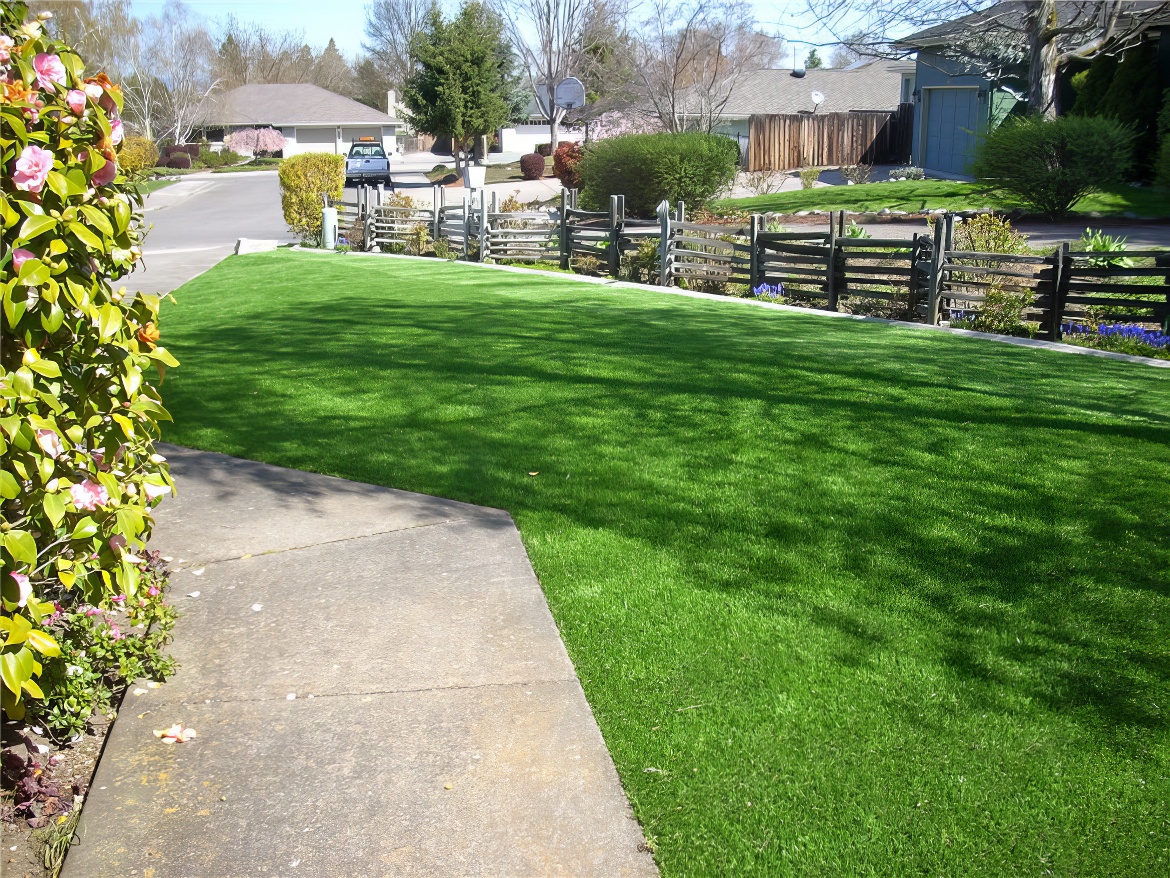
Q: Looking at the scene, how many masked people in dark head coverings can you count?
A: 0